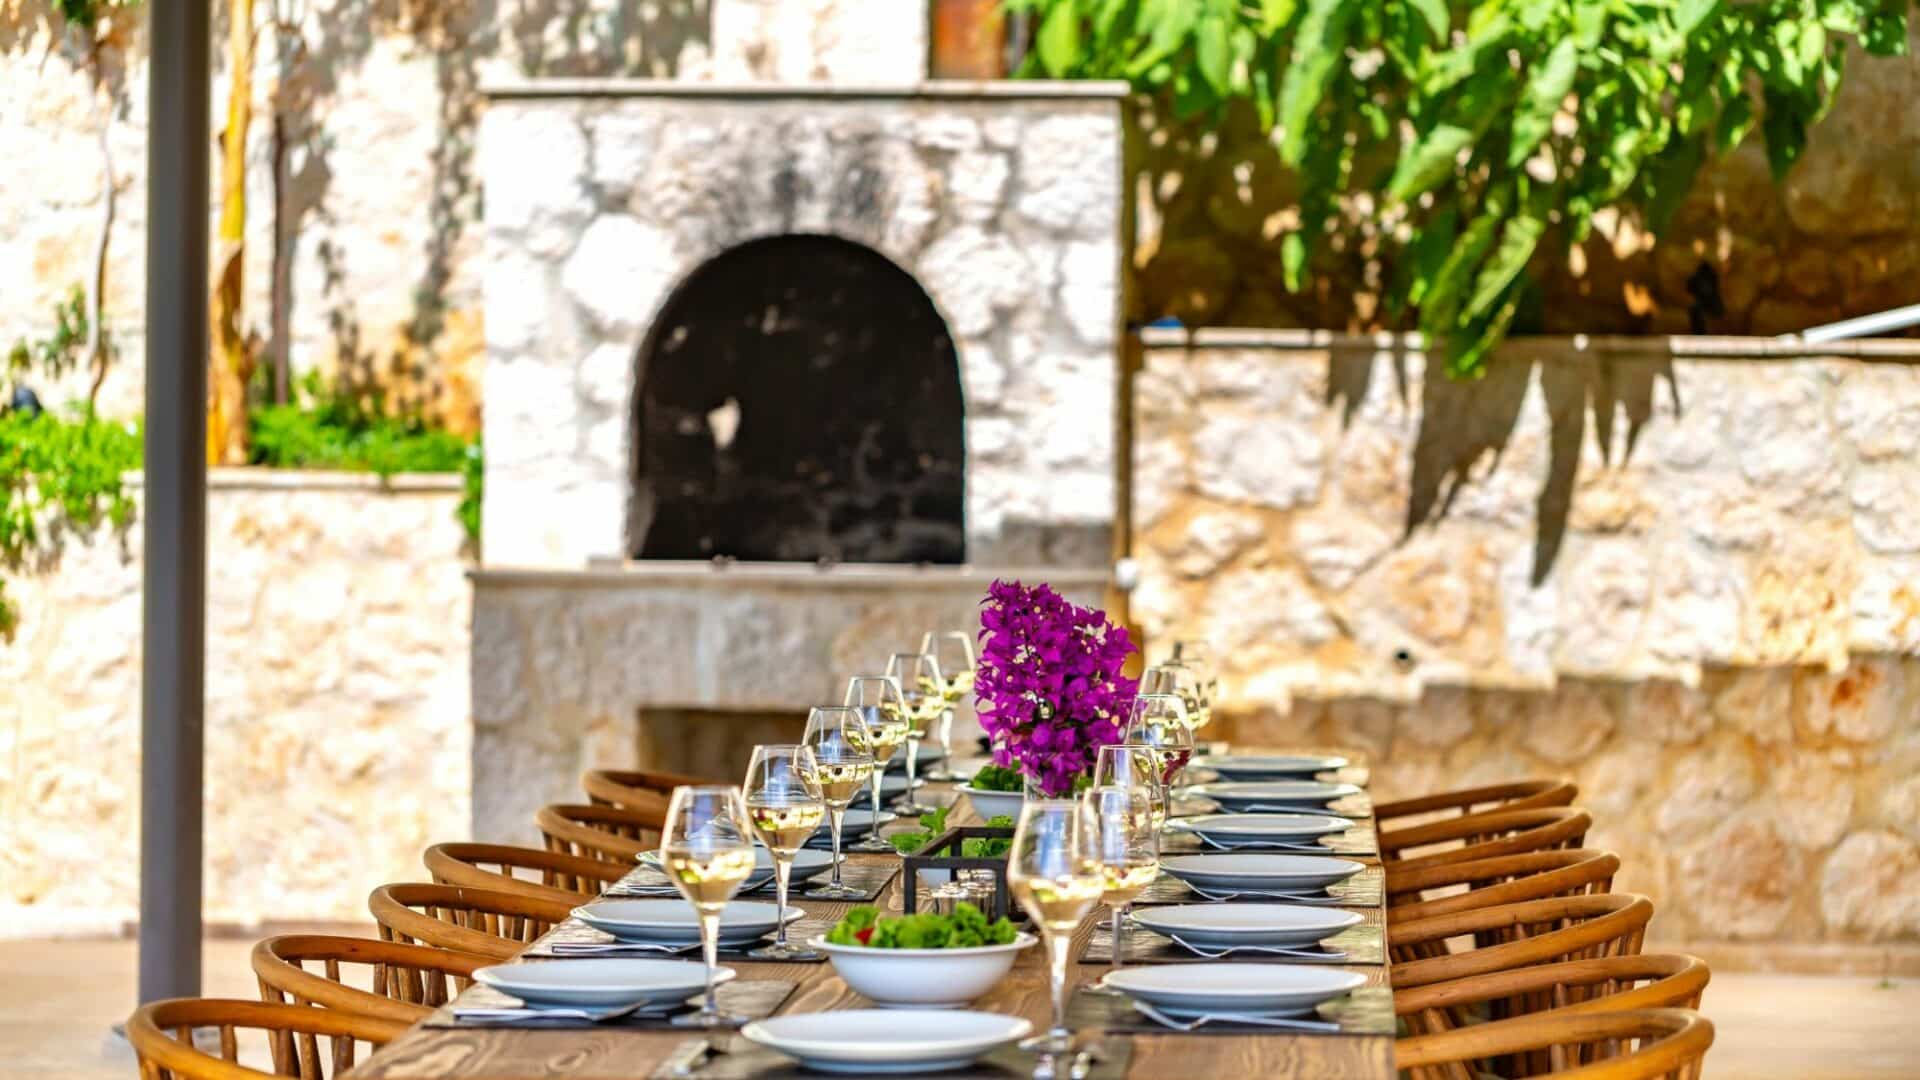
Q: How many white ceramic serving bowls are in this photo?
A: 3